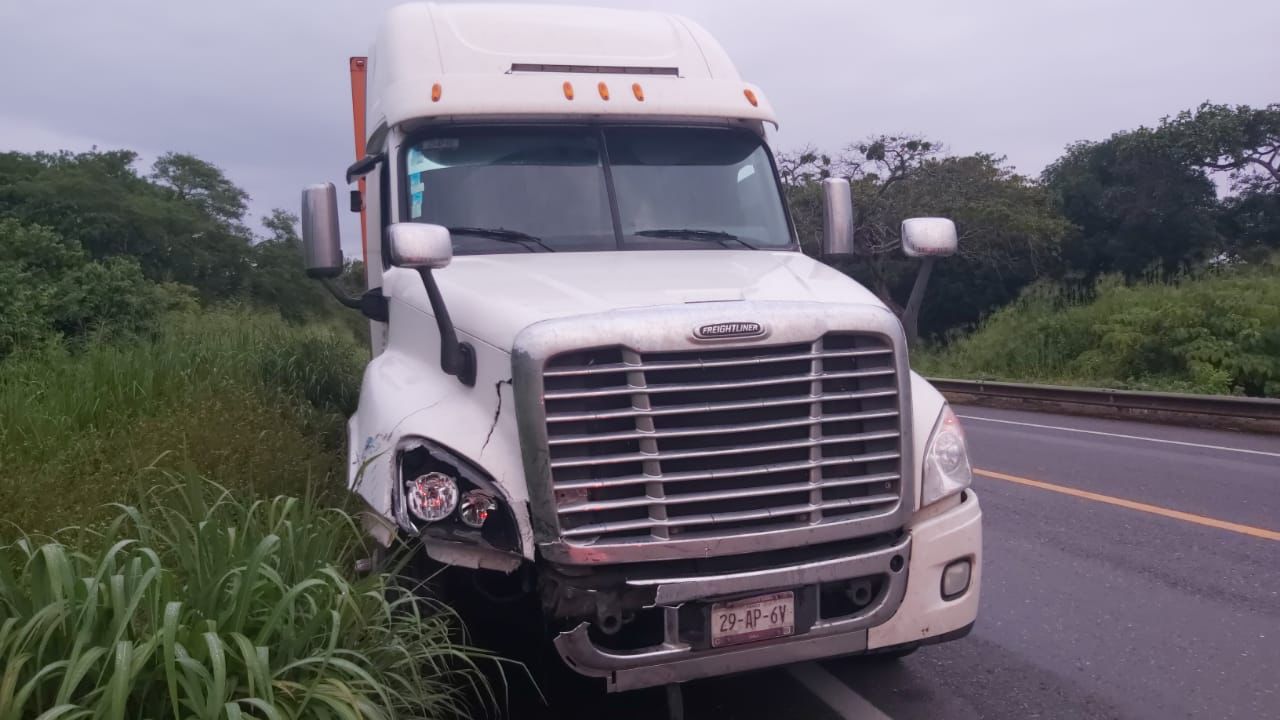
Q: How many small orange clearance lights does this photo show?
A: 5